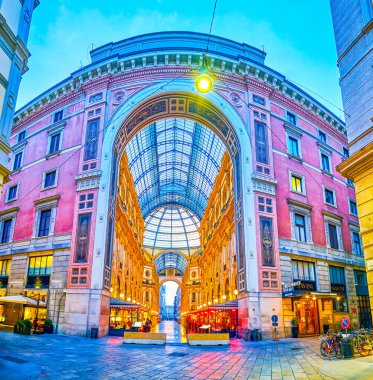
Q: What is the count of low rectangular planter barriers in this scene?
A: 2